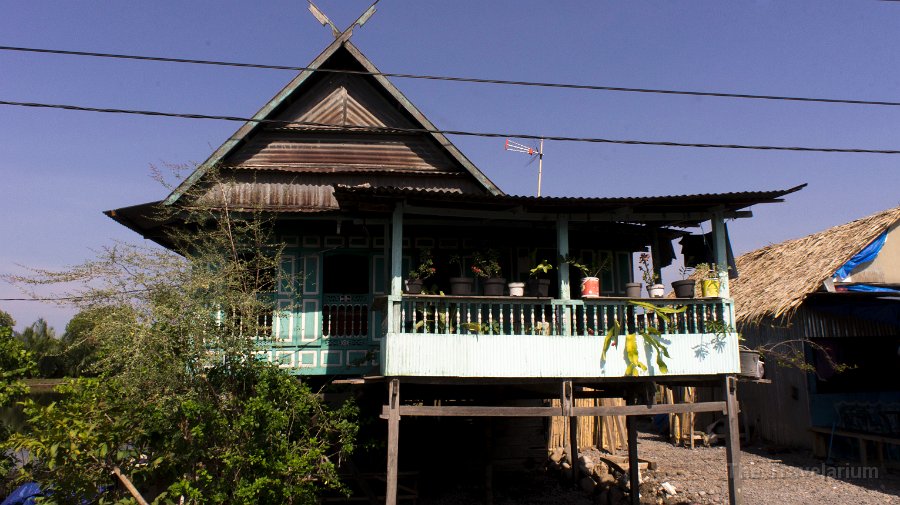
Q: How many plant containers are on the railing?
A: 10